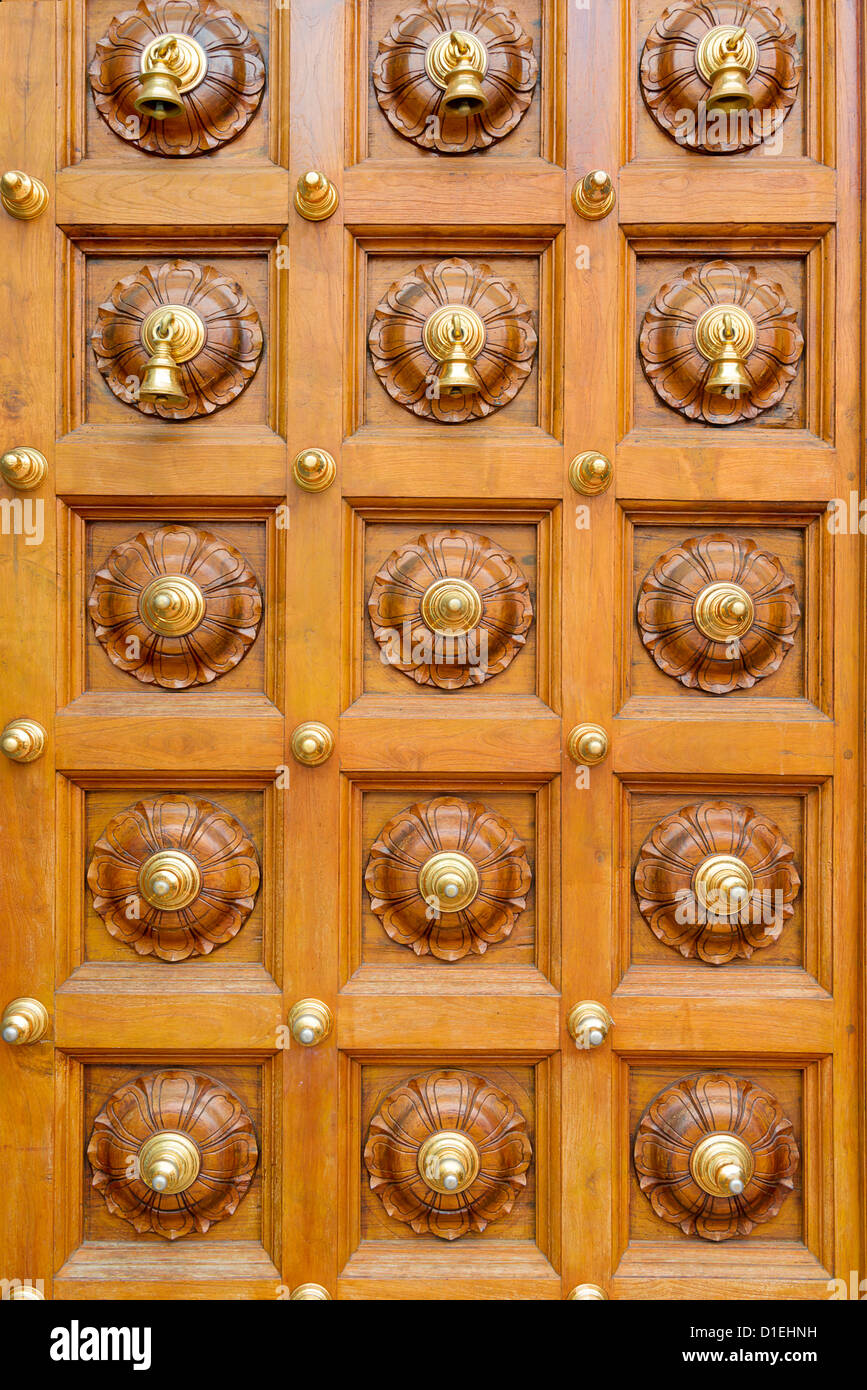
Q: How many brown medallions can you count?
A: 15